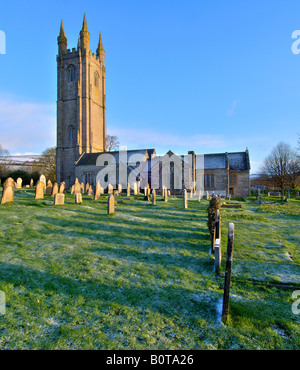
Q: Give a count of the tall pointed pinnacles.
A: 3